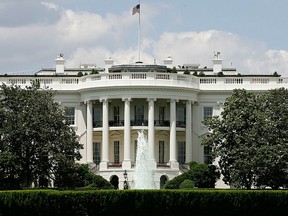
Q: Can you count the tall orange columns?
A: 0